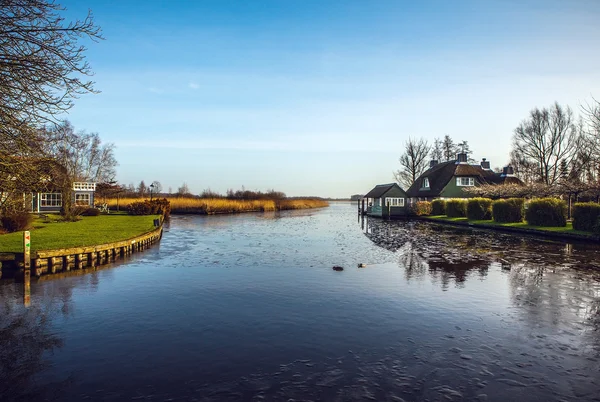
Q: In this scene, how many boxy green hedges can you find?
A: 6